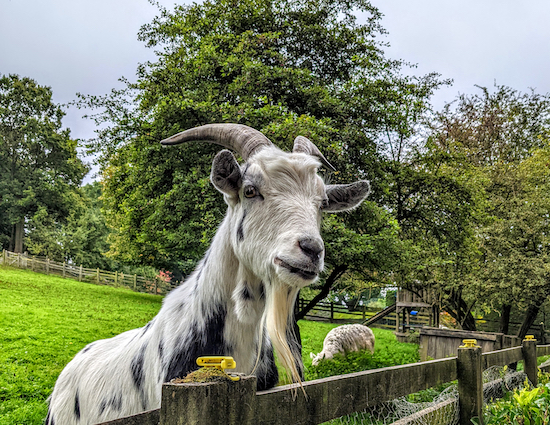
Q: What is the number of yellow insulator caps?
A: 3